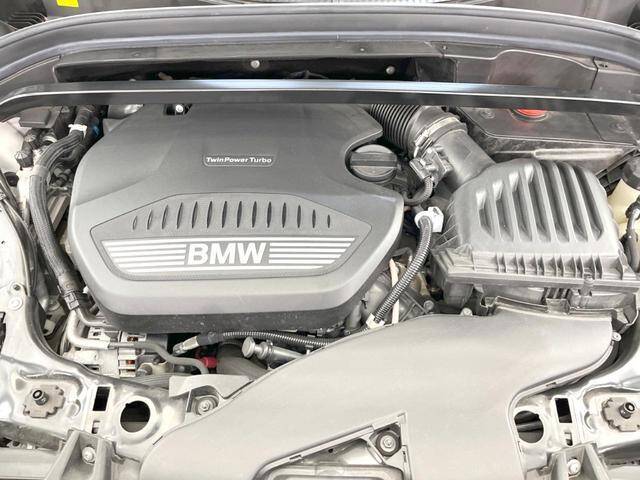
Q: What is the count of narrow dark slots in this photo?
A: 14